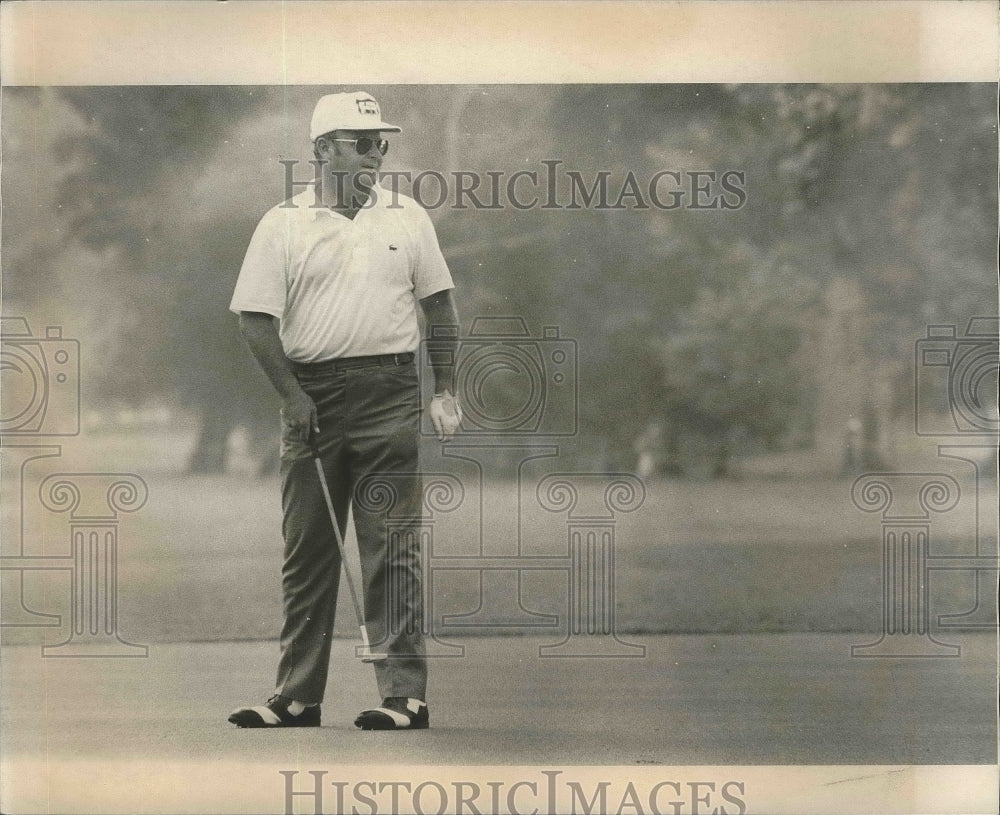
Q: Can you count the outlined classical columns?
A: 4